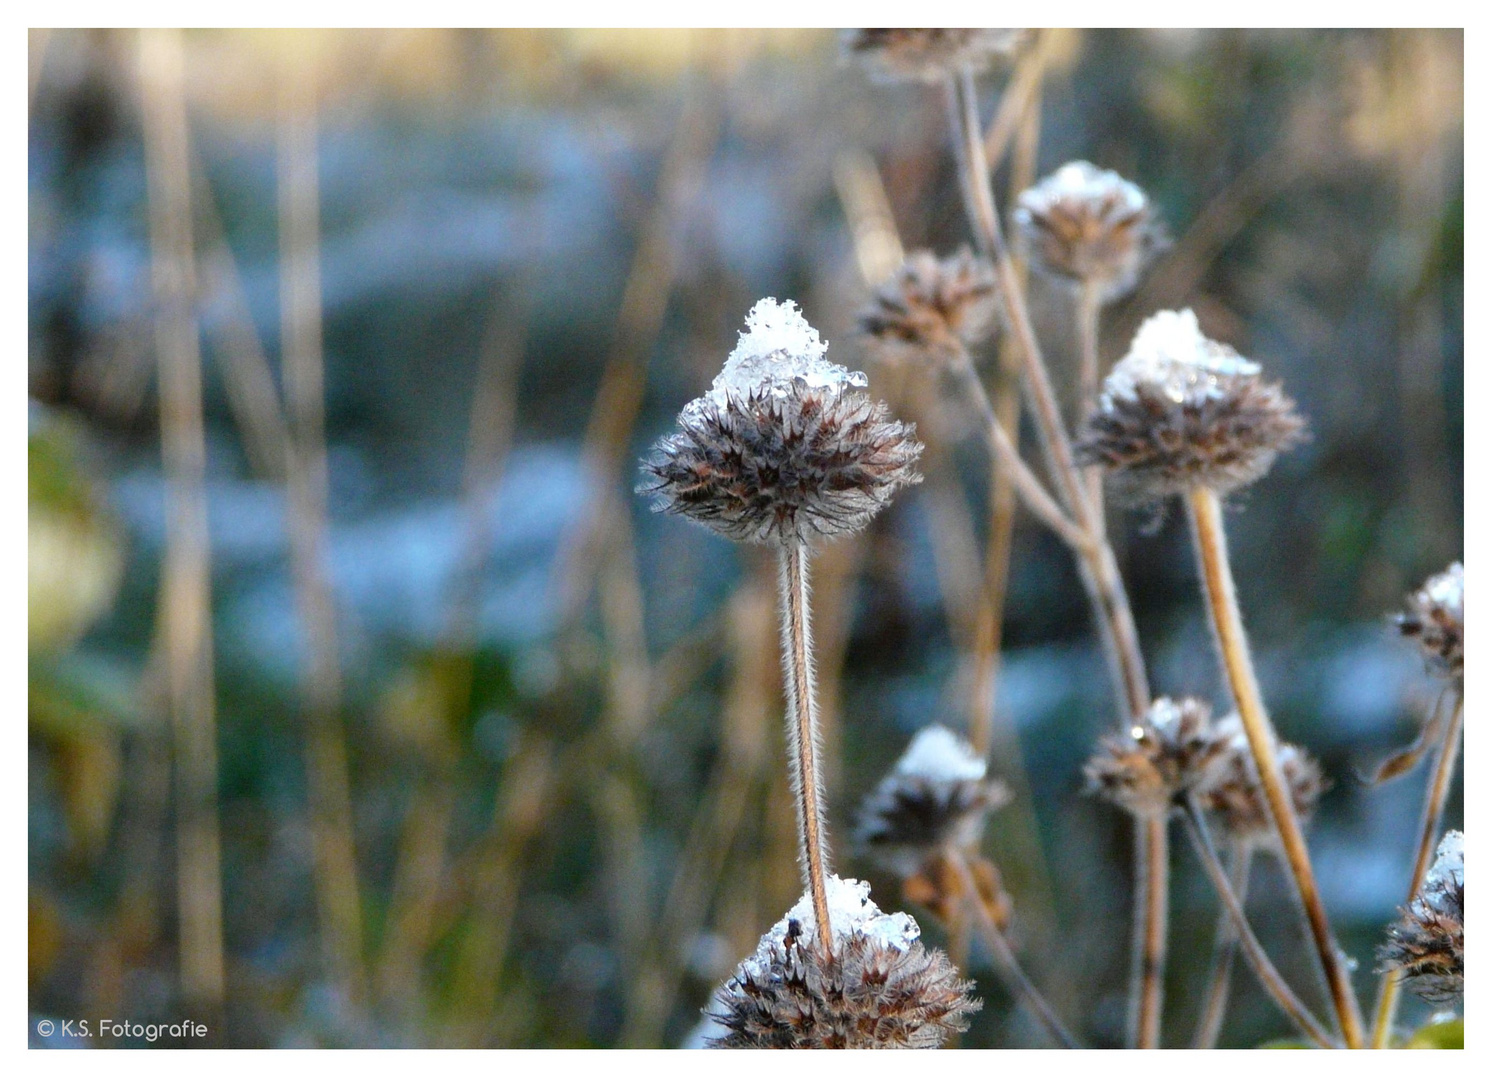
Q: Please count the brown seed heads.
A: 11